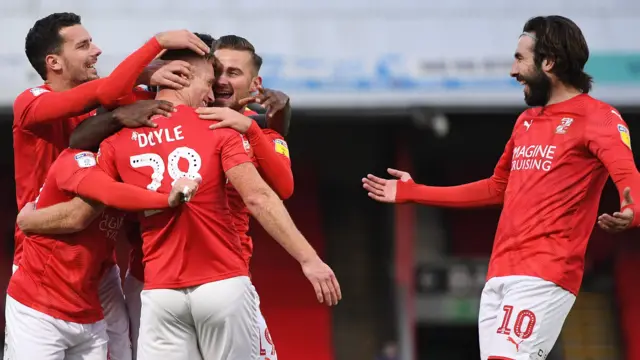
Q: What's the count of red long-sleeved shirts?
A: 4